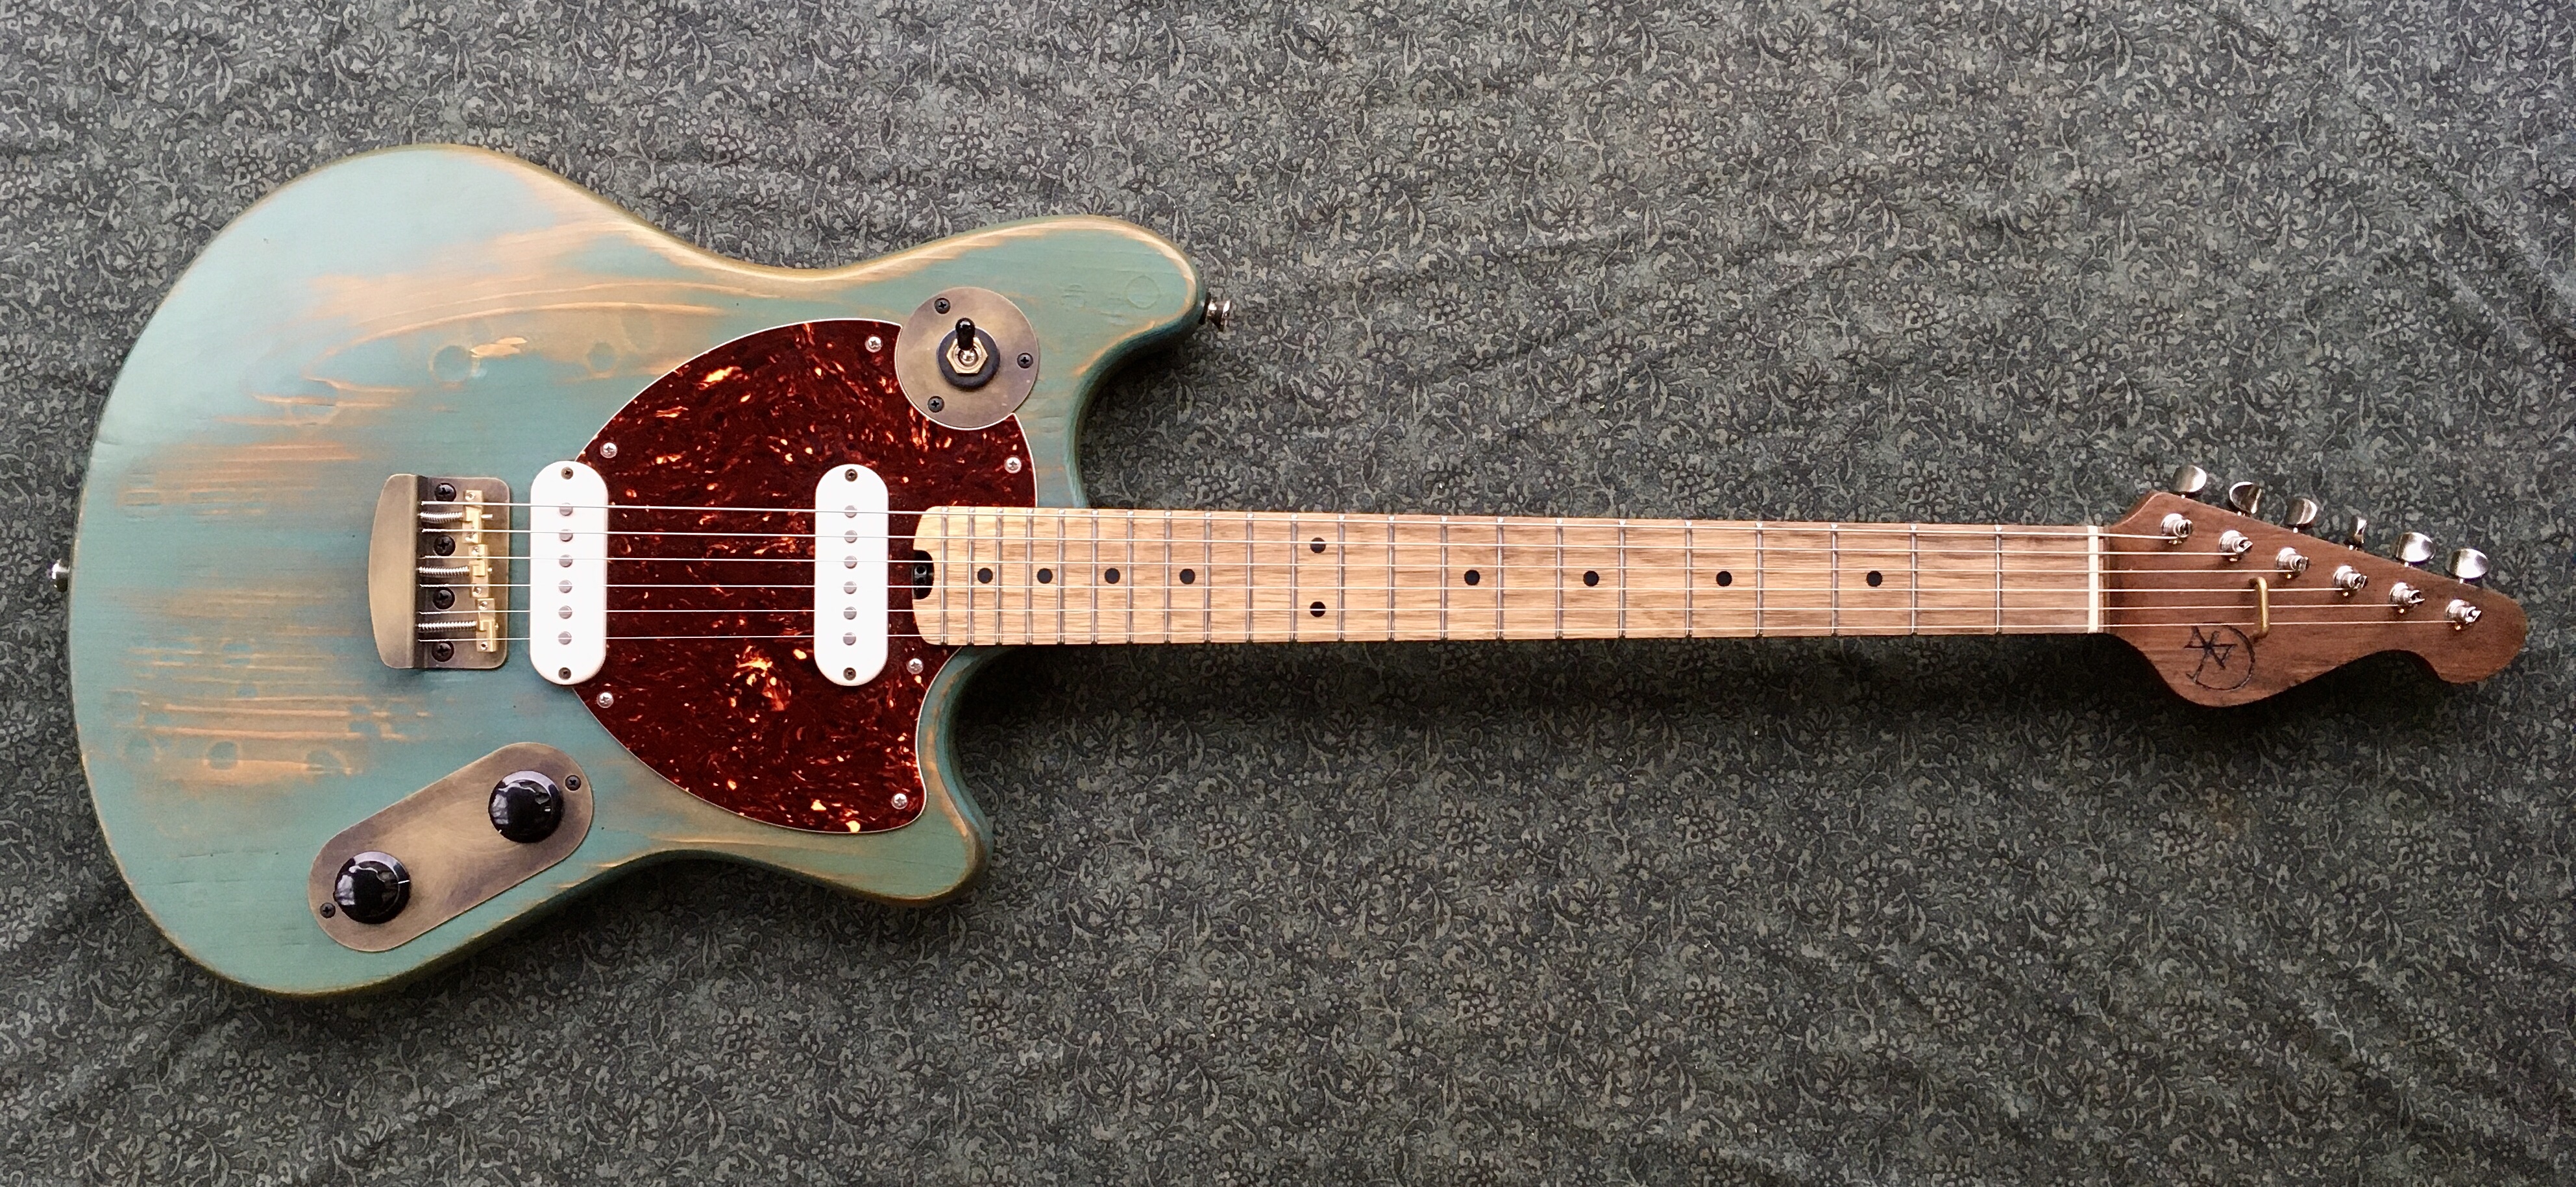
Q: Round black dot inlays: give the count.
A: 10